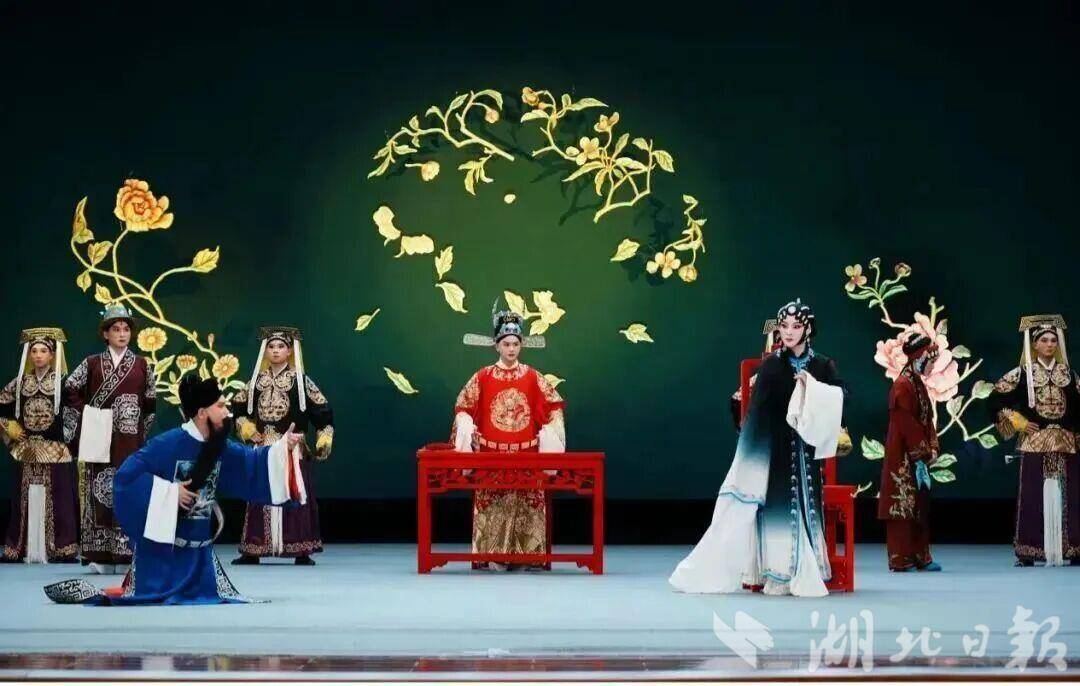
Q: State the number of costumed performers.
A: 9